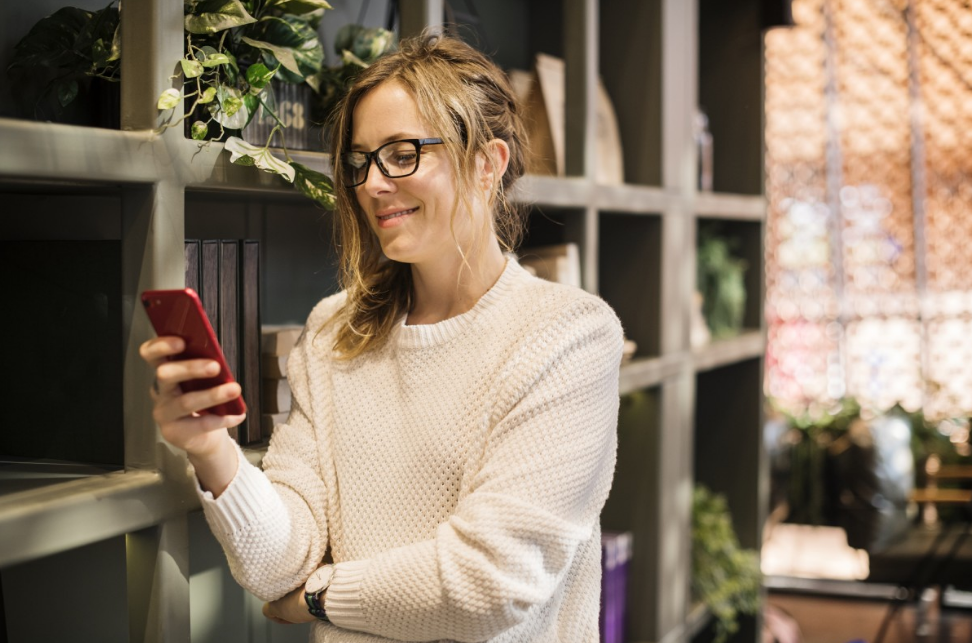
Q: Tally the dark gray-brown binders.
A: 4